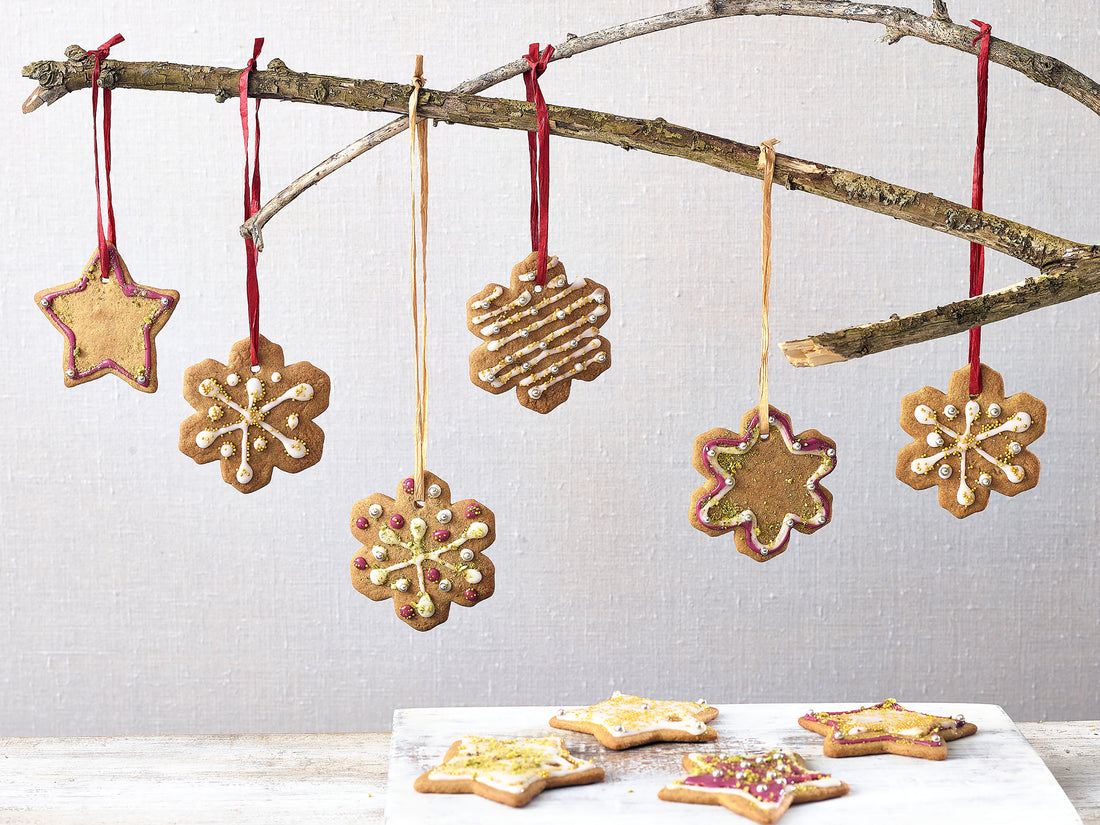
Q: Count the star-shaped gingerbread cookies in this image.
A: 5